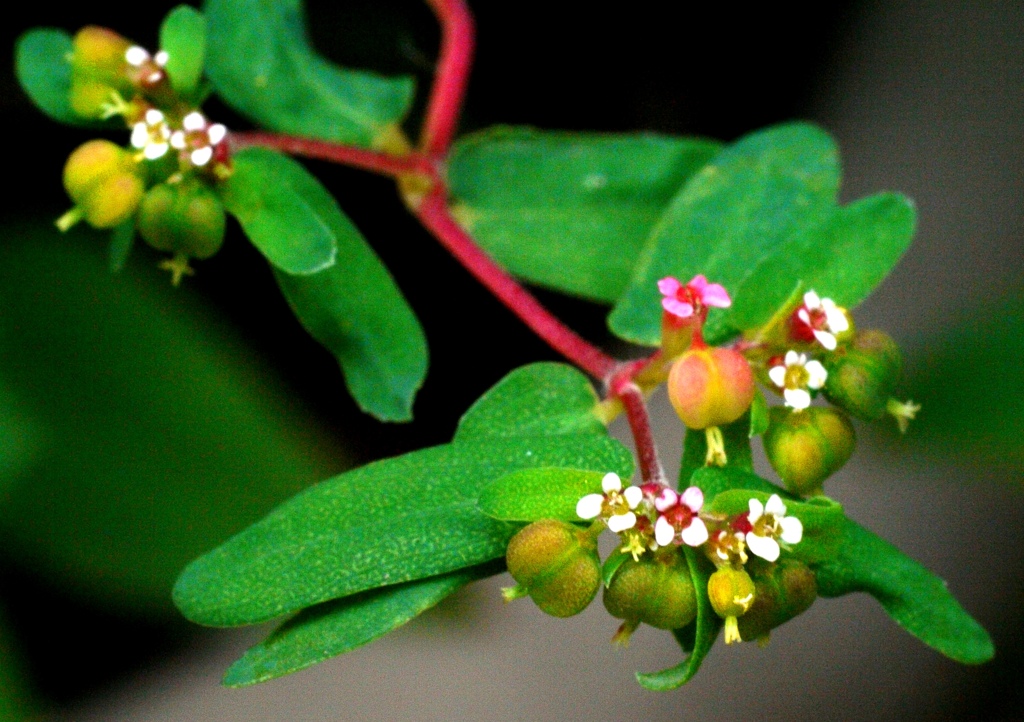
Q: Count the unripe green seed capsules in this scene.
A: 6